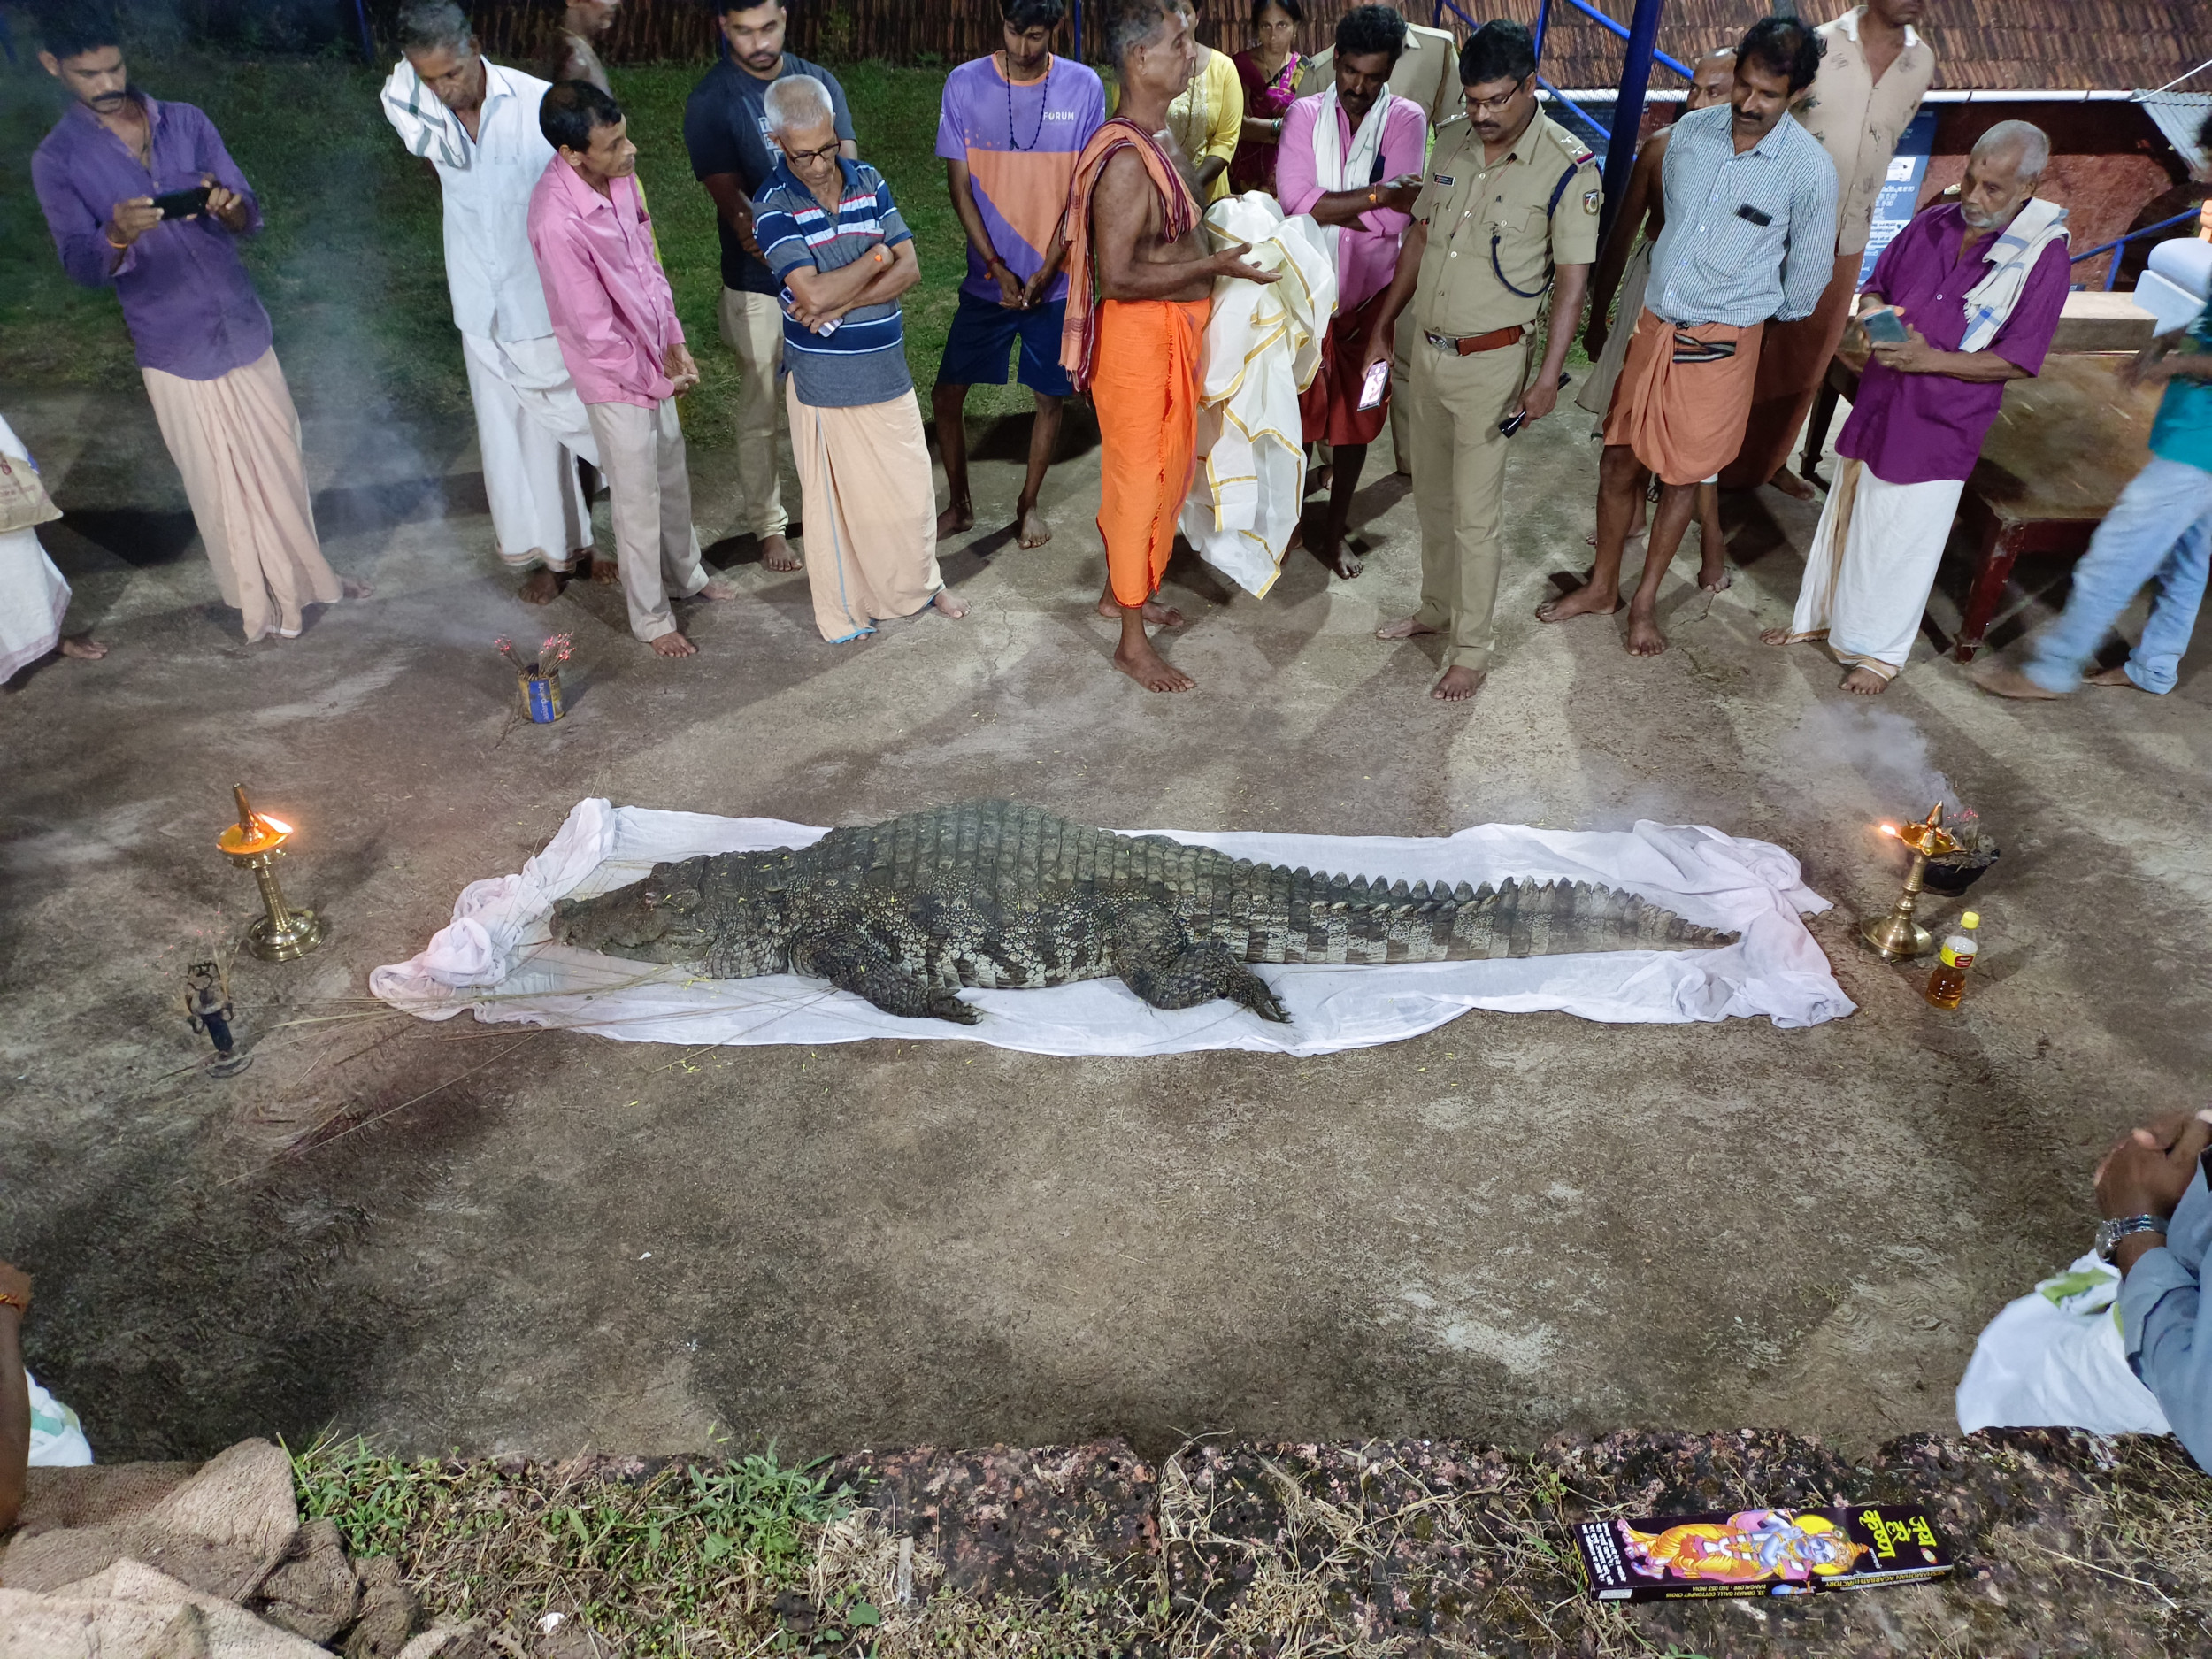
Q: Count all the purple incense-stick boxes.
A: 1